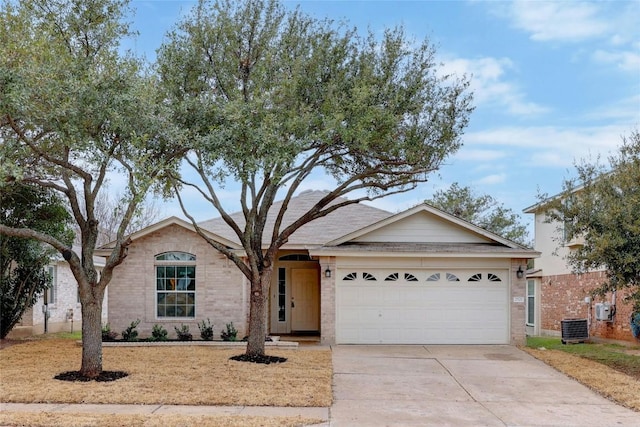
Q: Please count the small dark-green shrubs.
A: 6